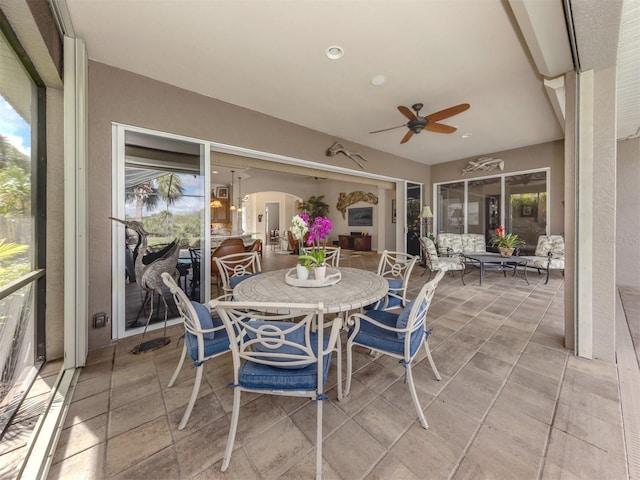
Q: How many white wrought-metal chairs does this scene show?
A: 6